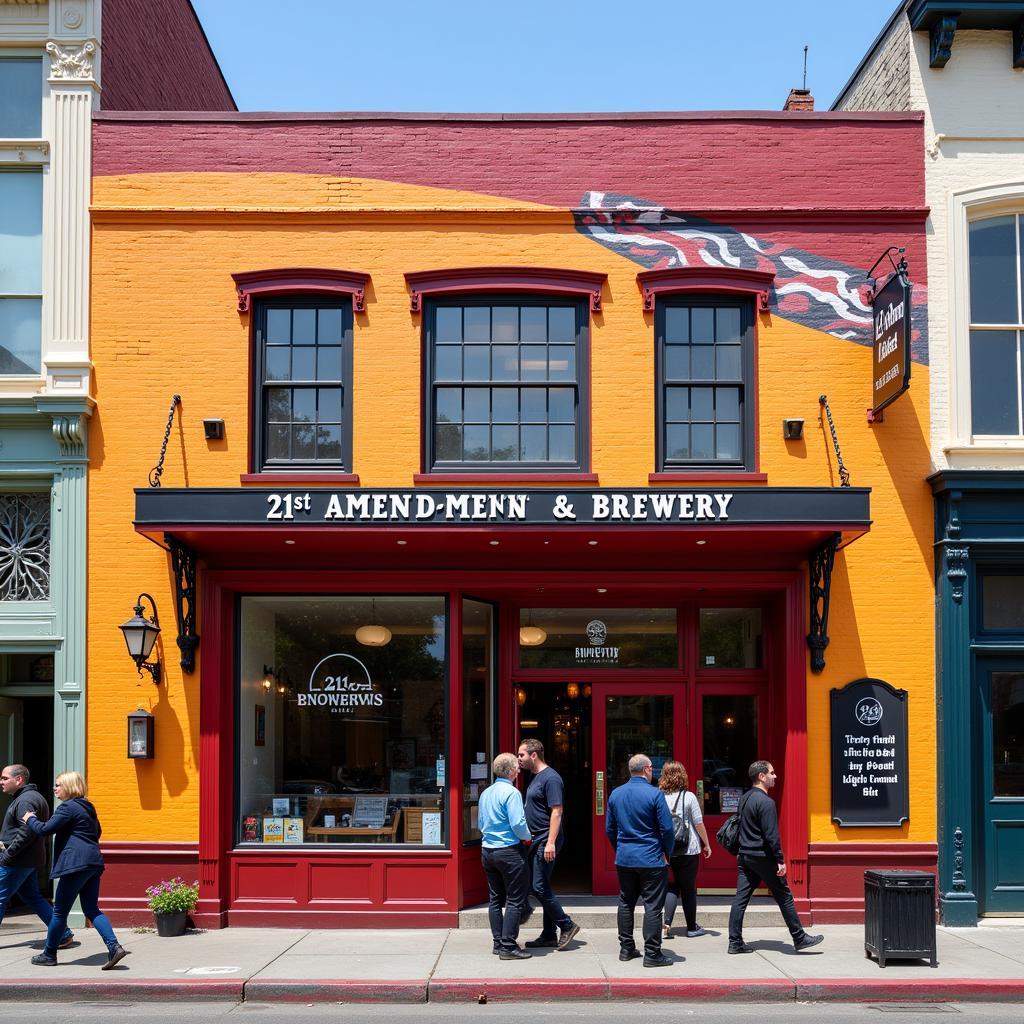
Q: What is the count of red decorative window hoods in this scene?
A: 3